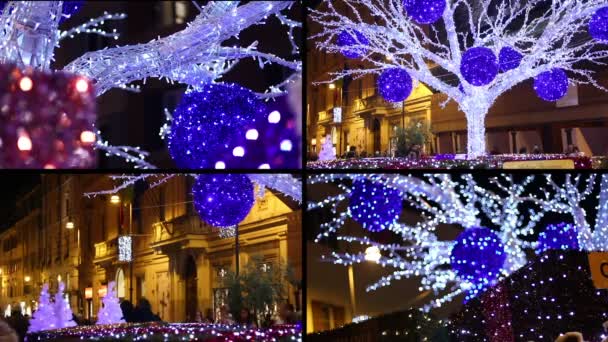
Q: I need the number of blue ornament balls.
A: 12